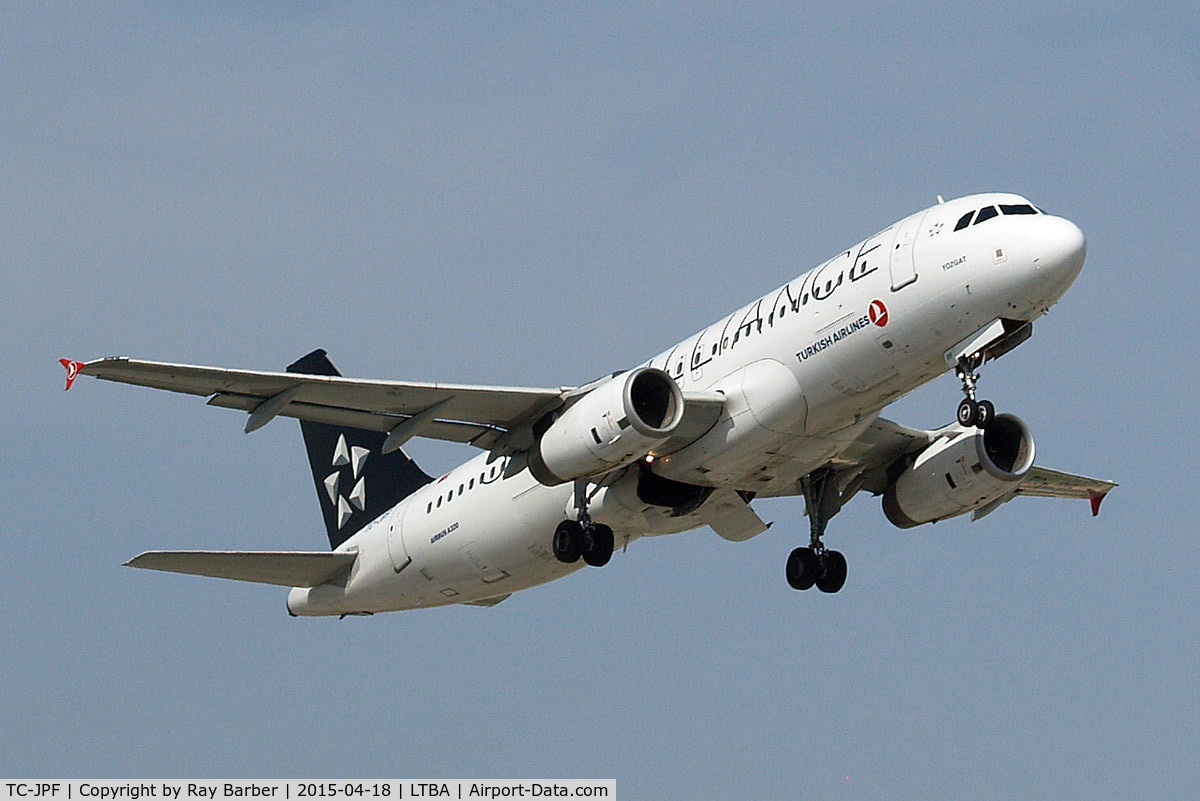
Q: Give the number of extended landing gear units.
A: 3